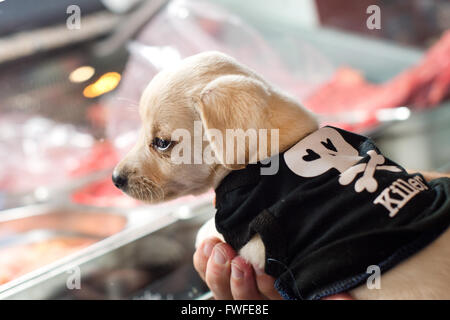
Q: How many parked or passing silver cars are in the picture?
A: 0